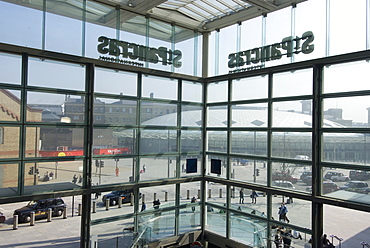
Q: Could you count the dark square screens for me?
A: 2